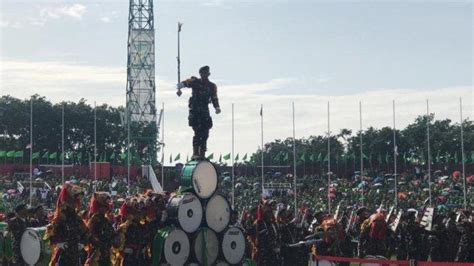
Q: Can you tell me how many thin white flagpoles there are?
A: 13